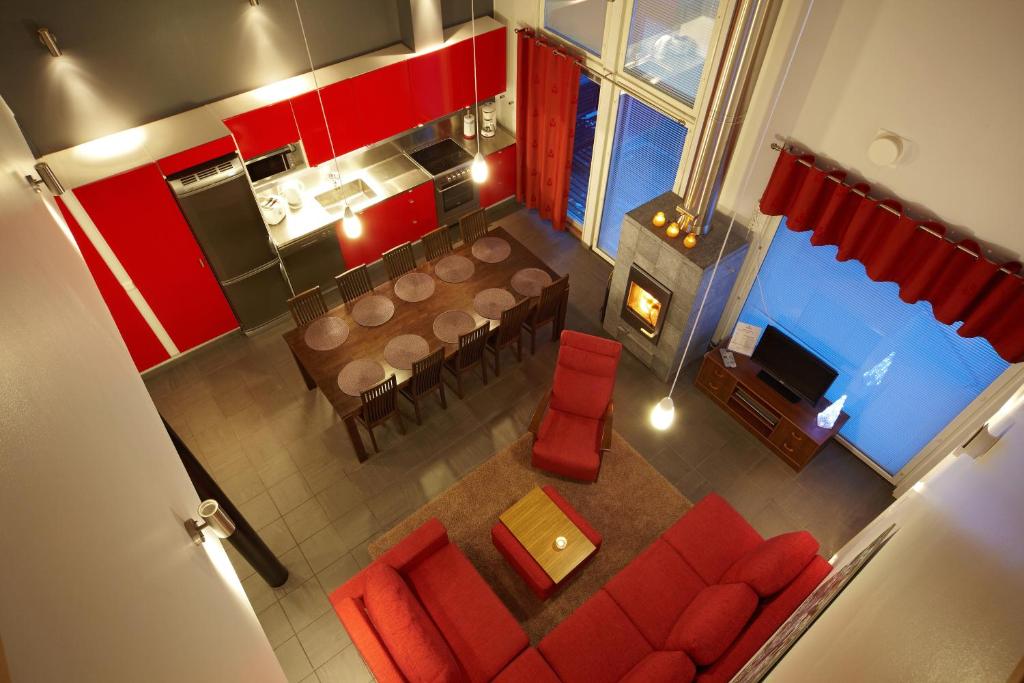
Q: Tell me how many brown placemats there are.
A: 10